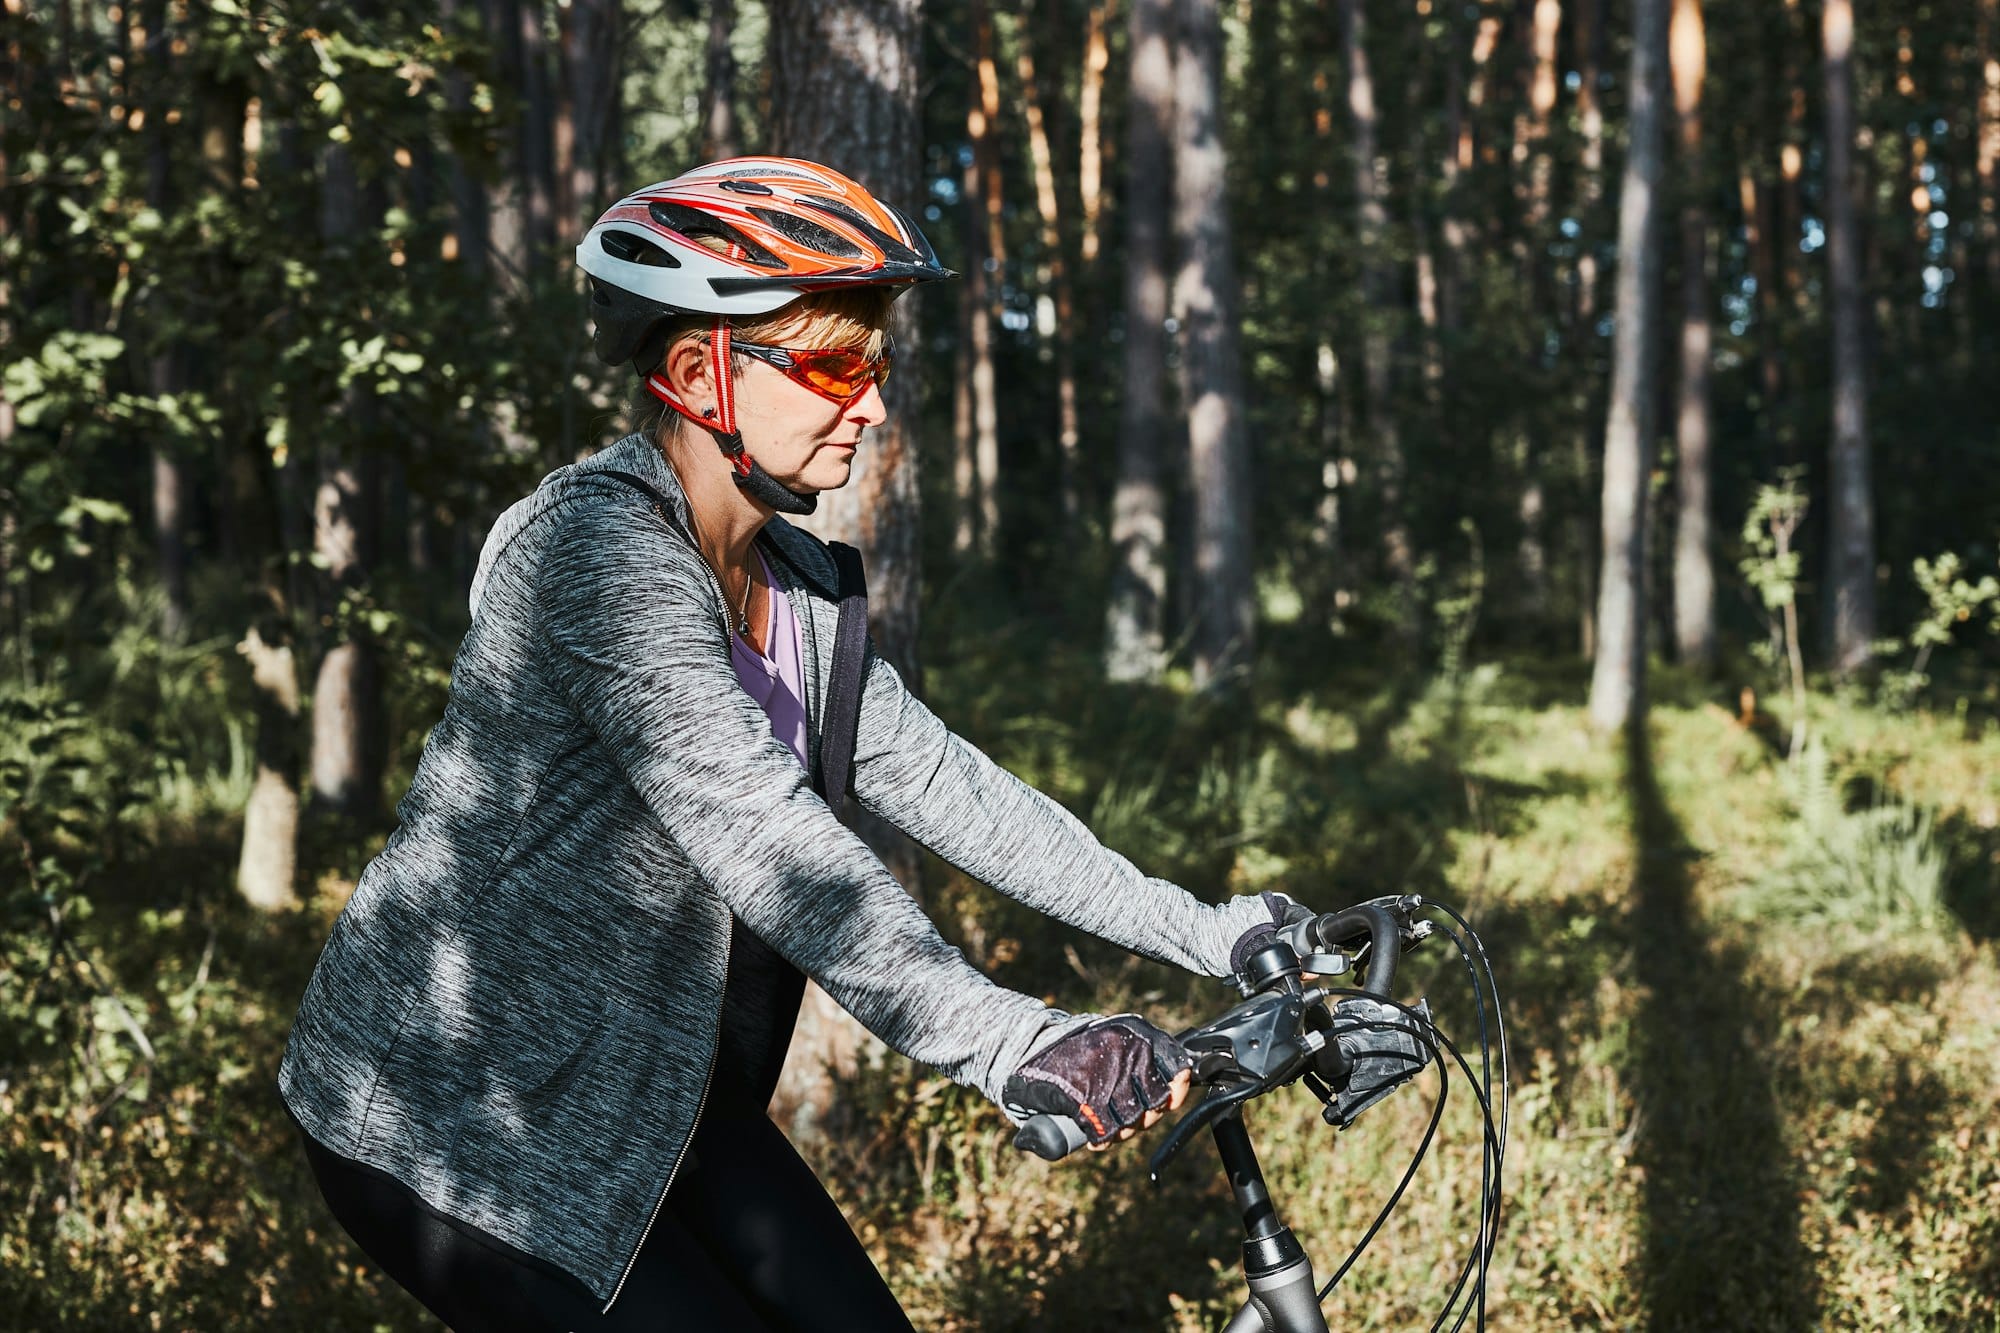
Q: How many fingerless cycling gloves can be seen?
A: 2